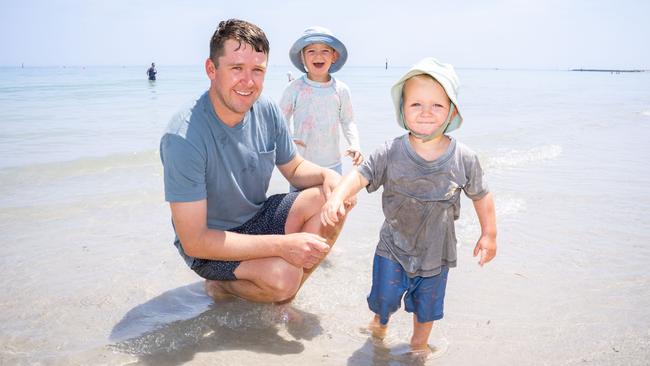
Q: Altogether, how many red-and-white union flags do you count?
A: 0